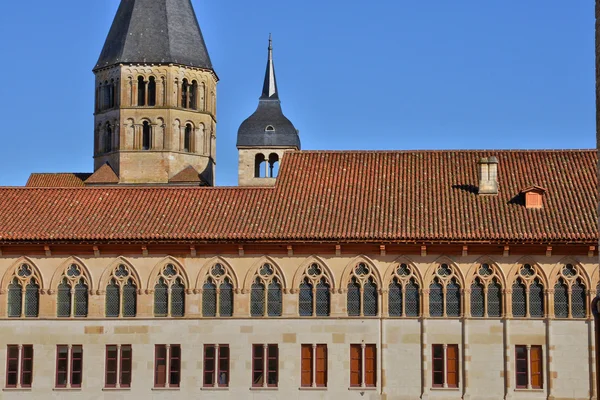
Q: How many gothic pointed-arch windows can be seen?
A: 13